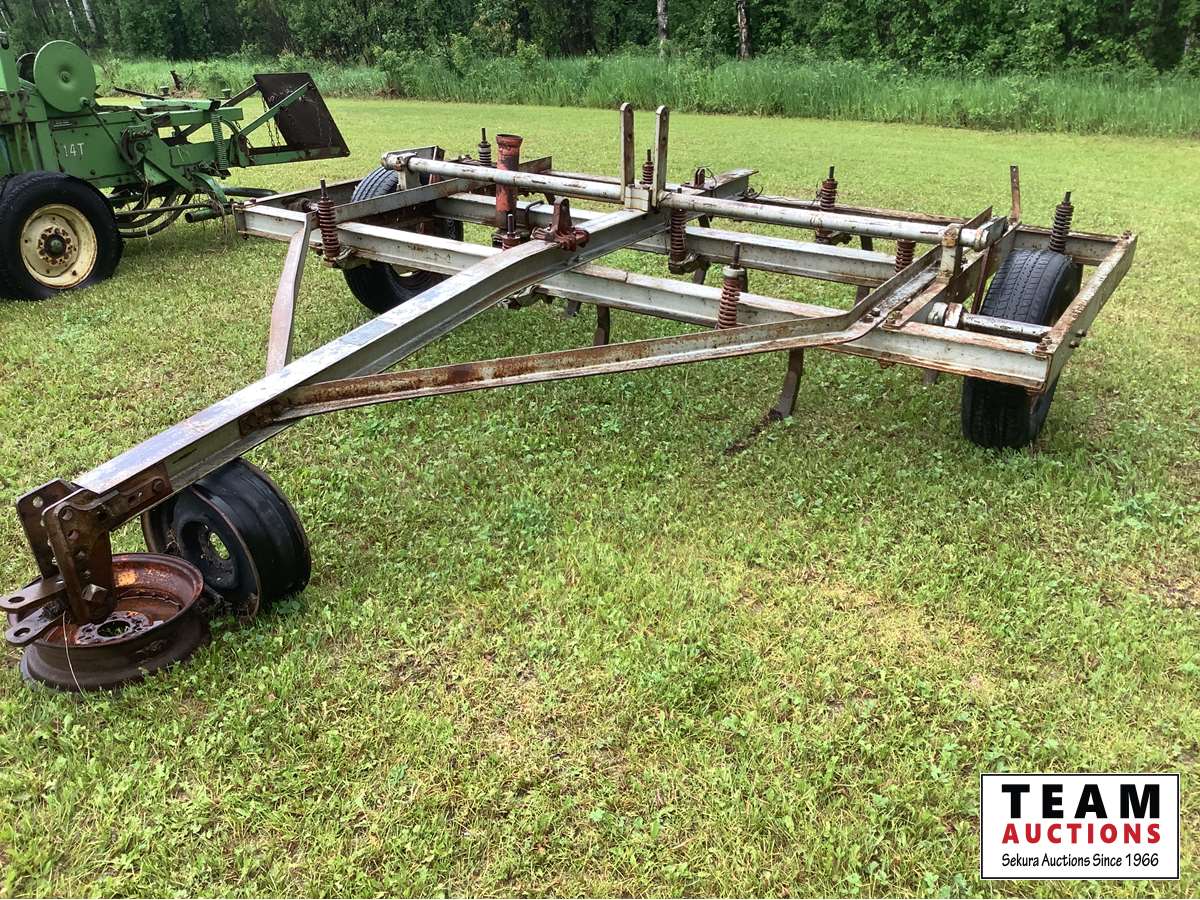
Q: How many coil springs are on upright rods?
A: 9